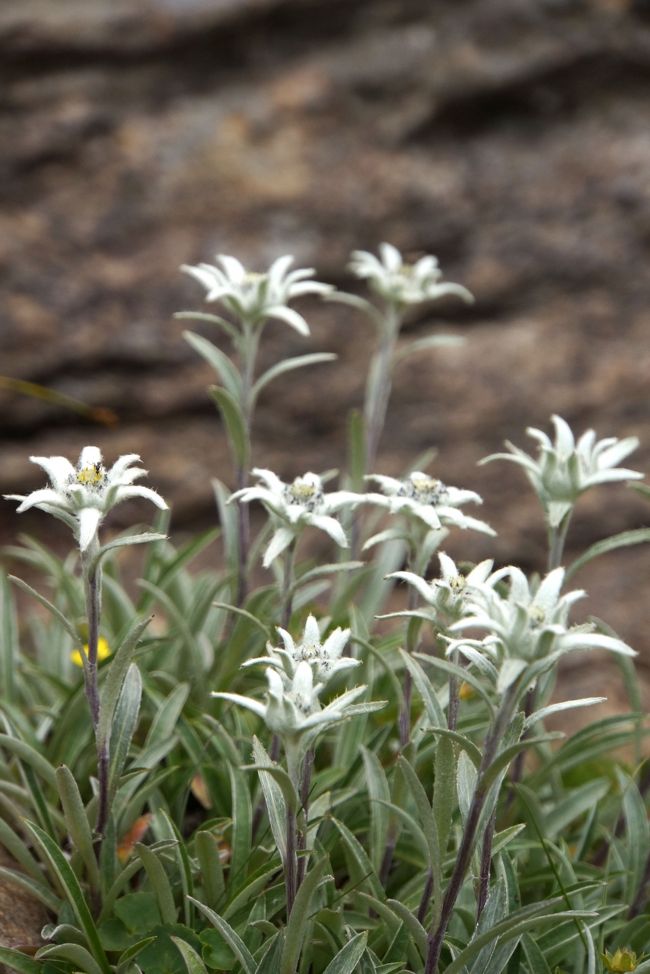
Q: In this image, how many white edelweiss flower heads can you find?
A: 10